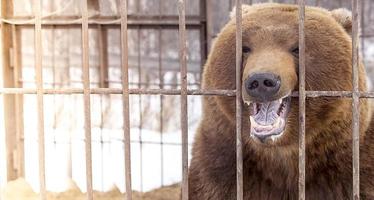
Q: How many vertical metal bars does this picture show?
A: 7